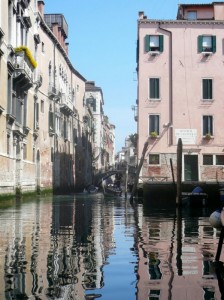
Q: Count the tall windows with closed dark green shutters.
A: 2